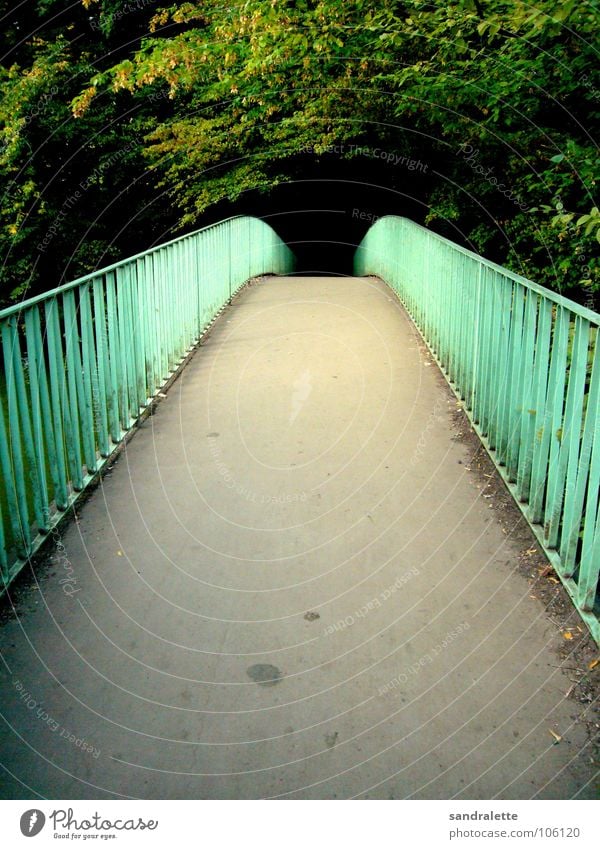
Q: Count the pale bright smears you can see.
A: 0